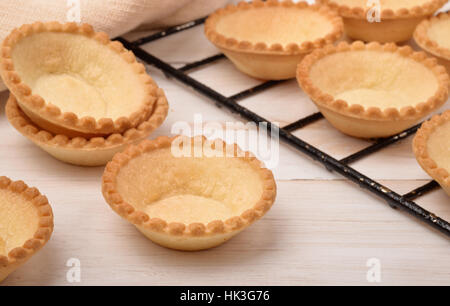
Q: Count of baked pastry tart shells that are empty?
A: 9